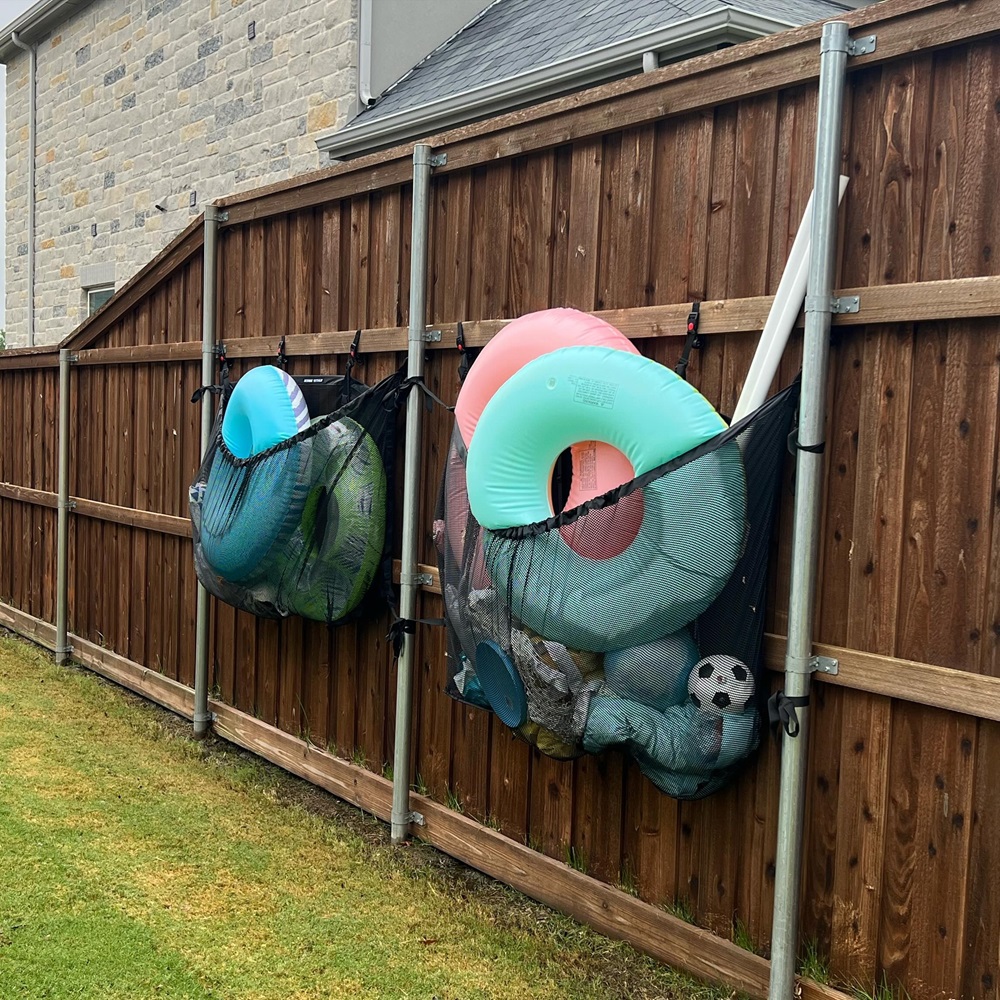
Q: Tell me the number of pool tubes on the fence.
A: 4